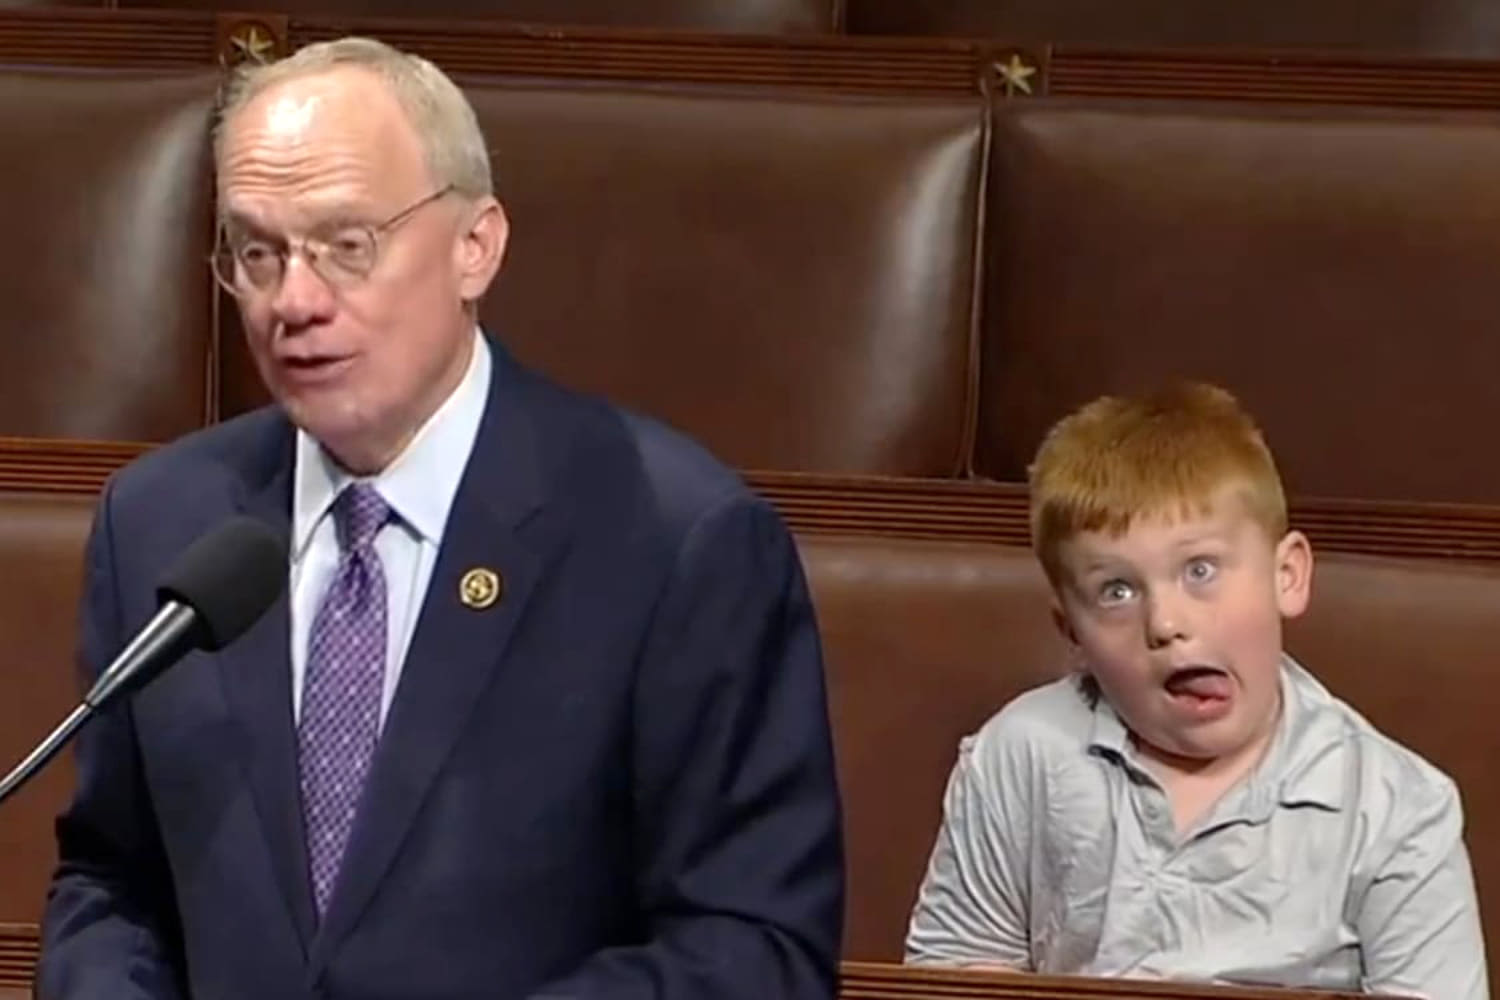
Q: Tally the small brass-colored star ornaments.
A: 2